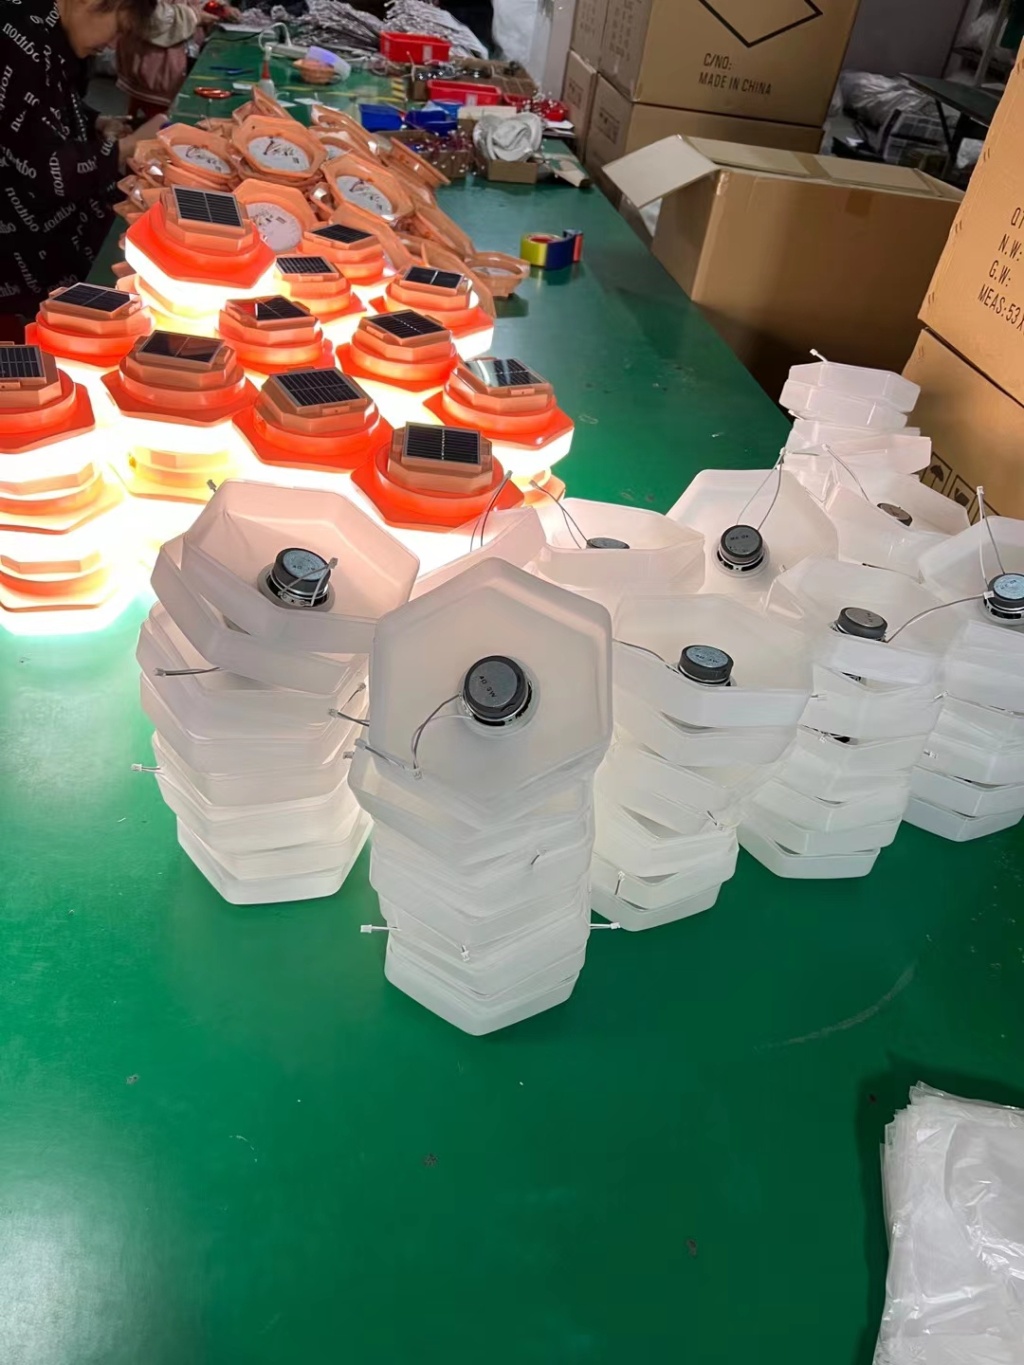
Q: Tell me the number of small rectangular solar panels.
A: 12